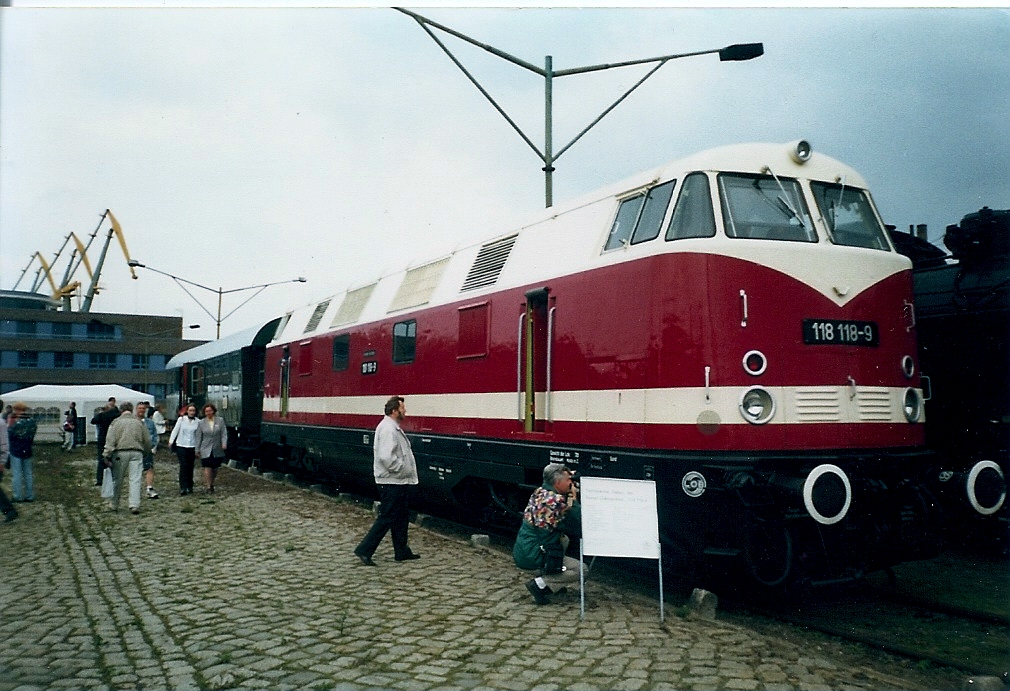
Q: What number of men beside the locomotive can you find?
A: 2